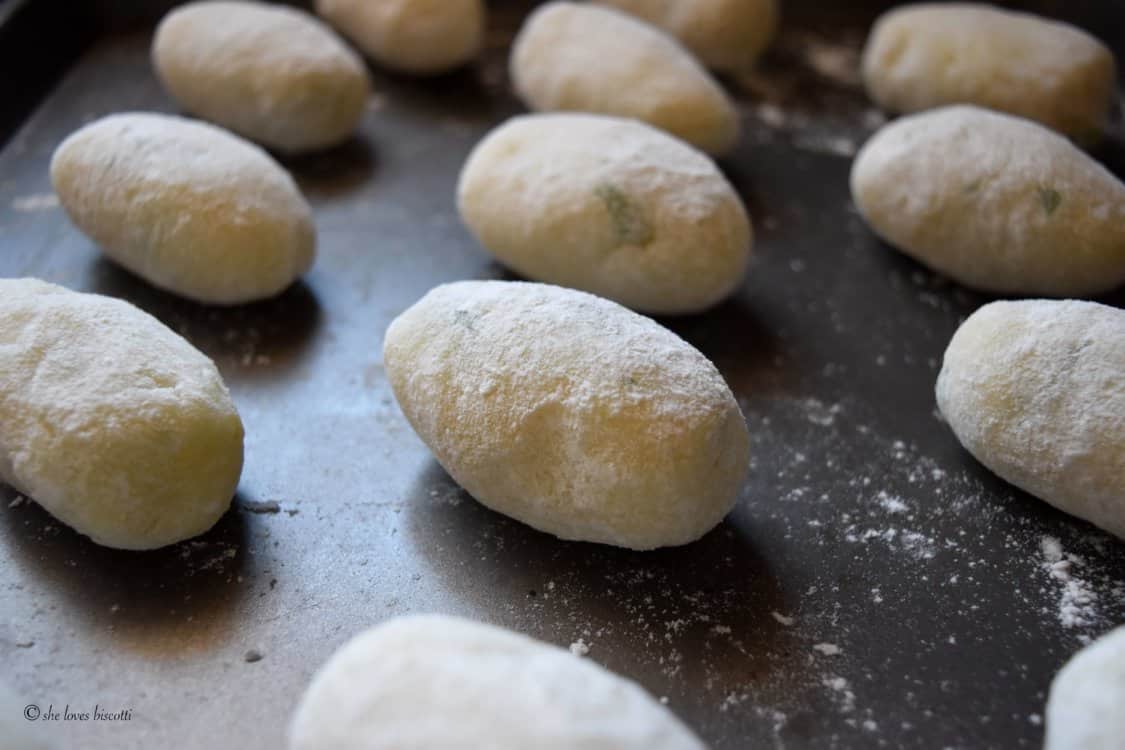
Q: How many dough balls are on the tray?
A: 13